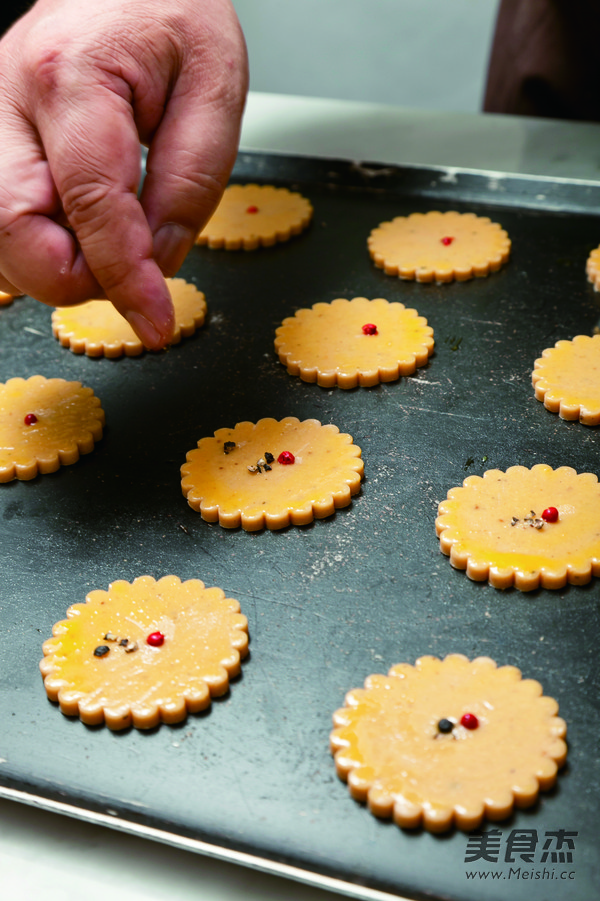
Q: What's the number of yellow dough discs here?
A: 12